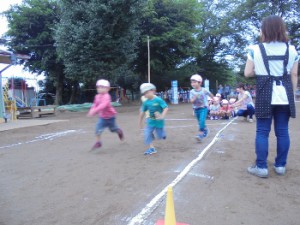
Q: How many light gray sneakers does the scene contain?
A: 2